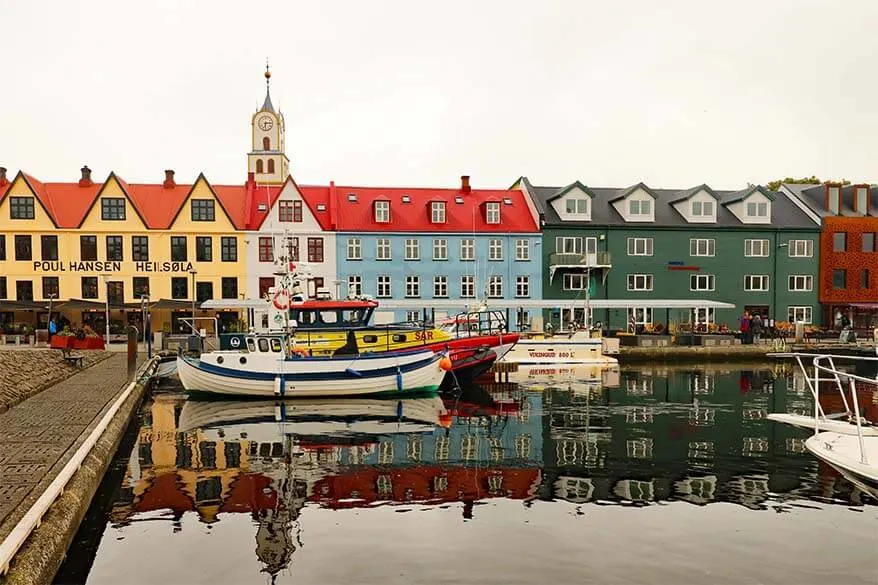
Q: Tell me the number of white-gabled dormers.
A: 4